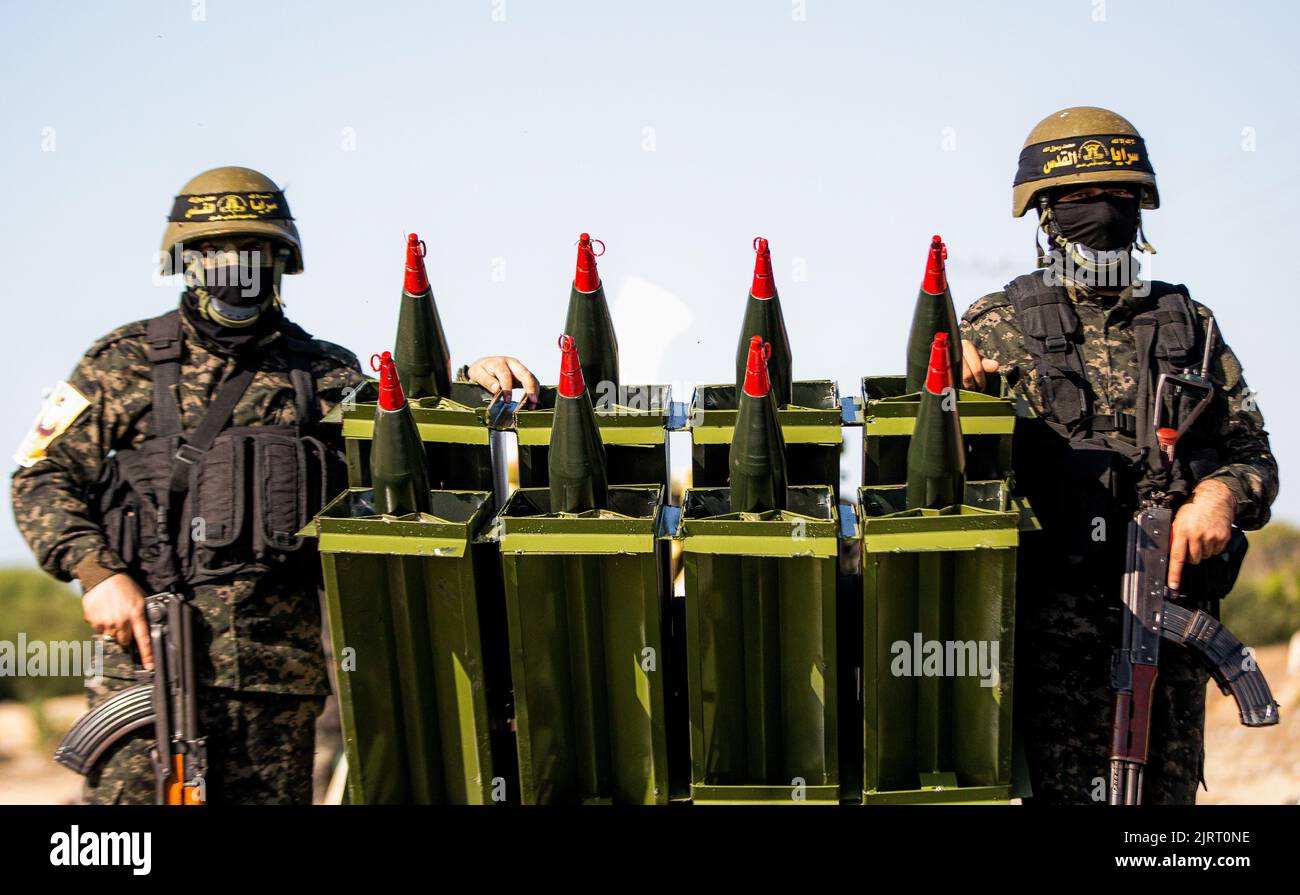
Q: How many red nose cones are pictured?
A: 8